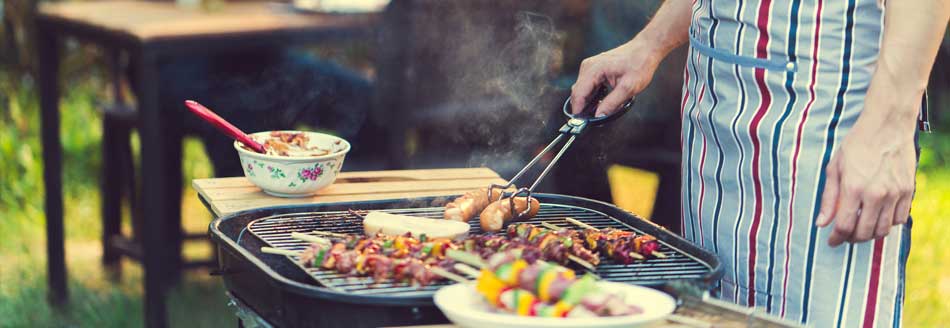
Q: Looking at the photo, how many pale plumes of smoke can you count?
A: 1